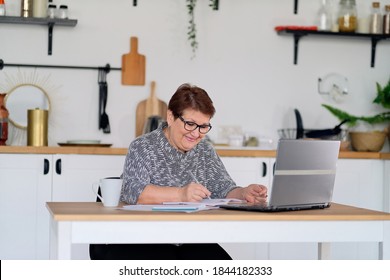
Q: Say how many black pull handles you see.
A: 4